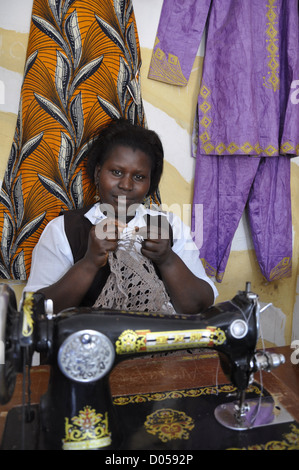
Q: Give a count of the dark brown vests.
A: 1